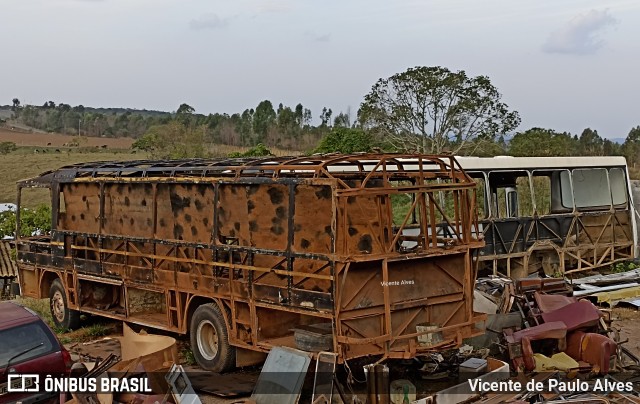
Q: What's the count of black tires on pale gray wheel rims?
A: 2